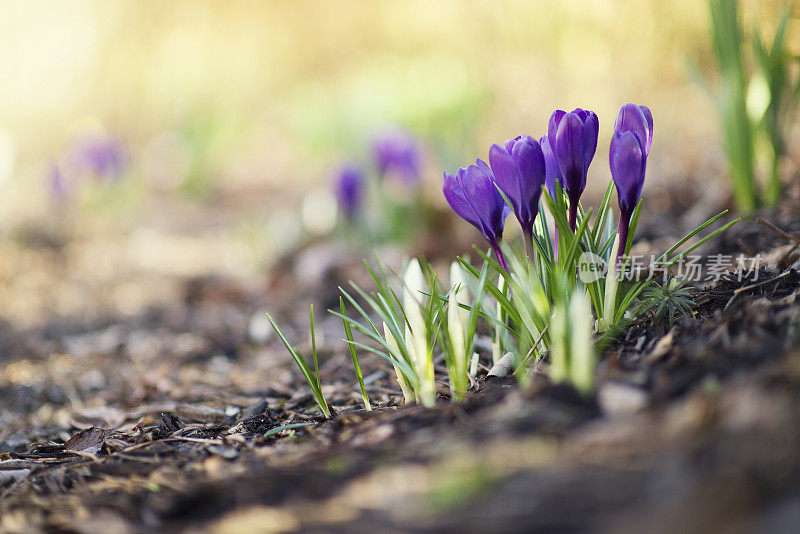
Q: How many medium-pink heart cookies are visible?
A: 0